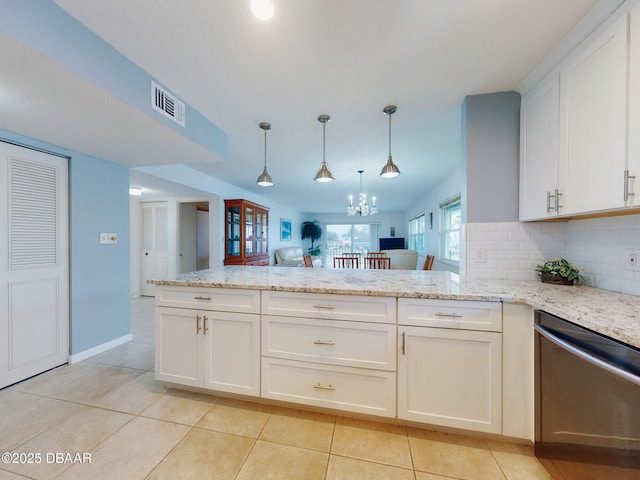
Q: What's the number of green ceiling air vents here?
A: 0